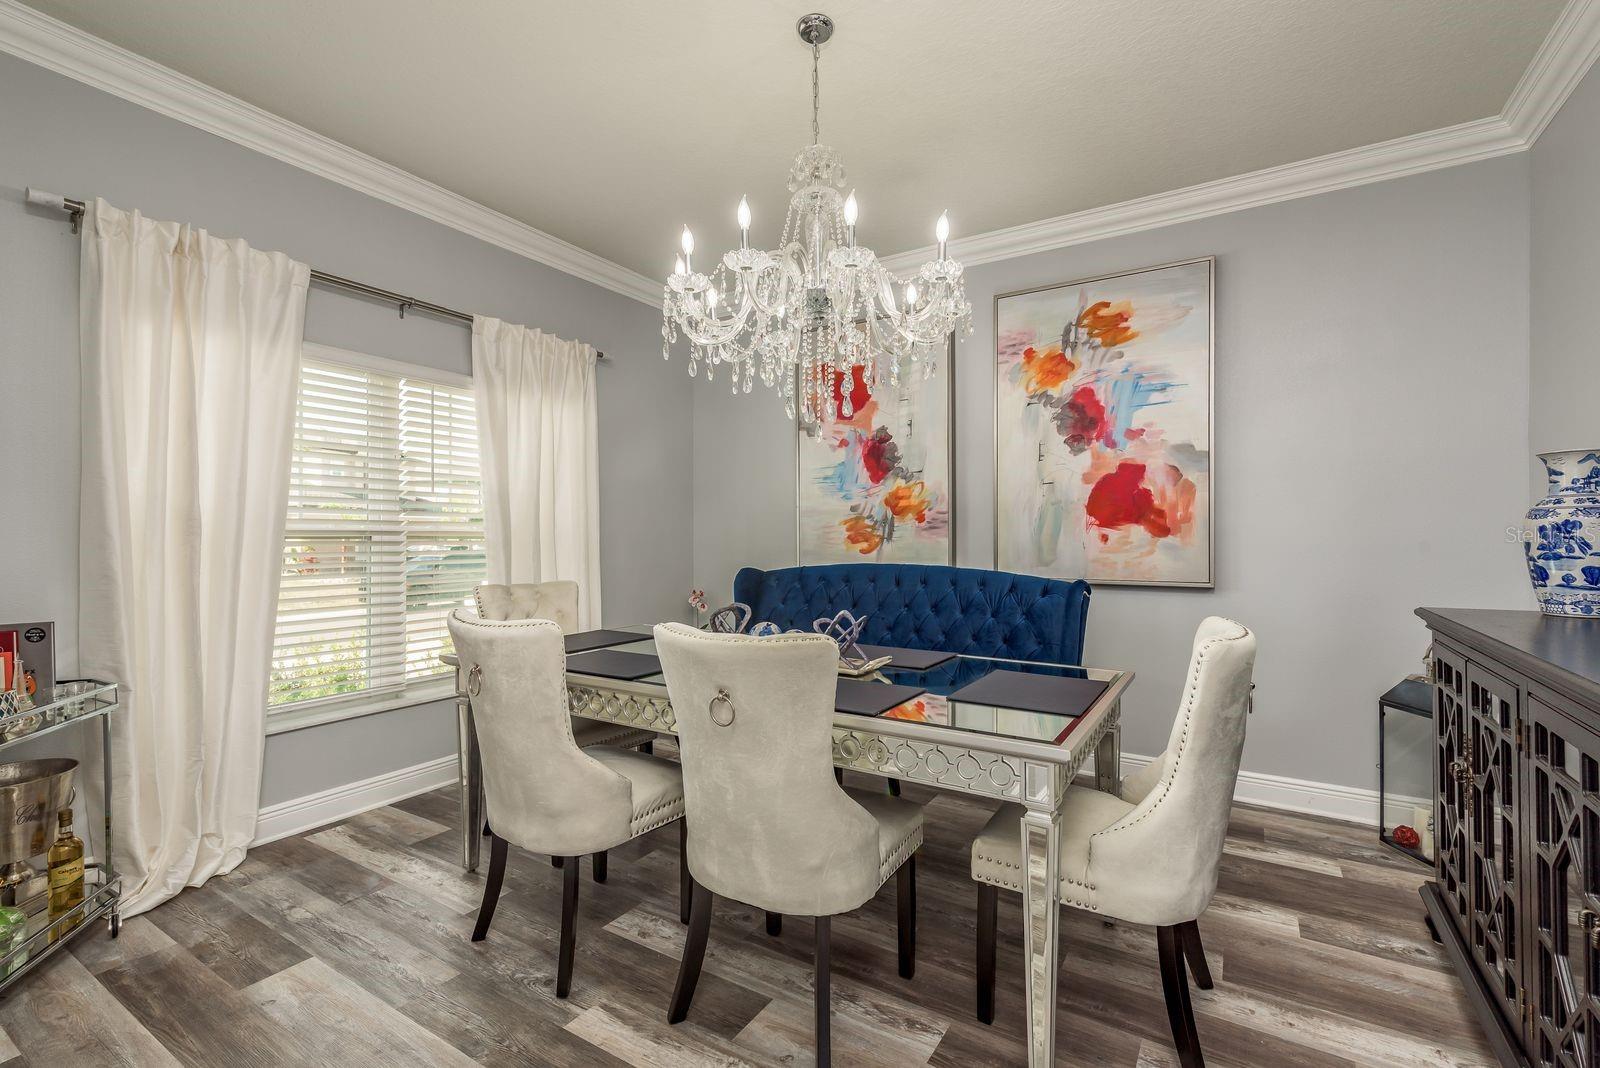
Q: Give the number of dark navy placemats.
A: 5